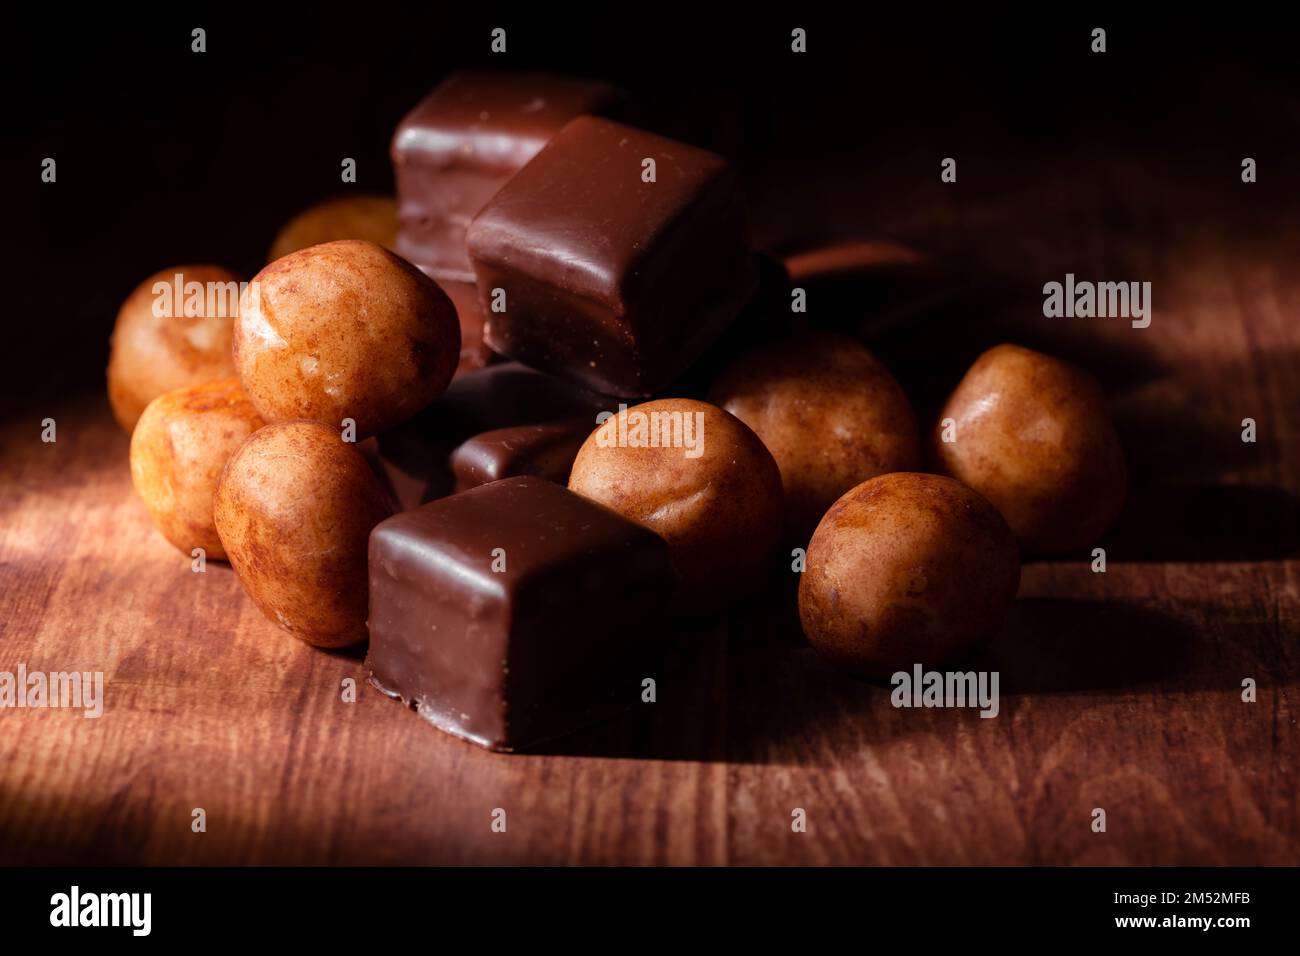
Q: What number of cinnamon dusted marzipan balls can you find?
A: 9